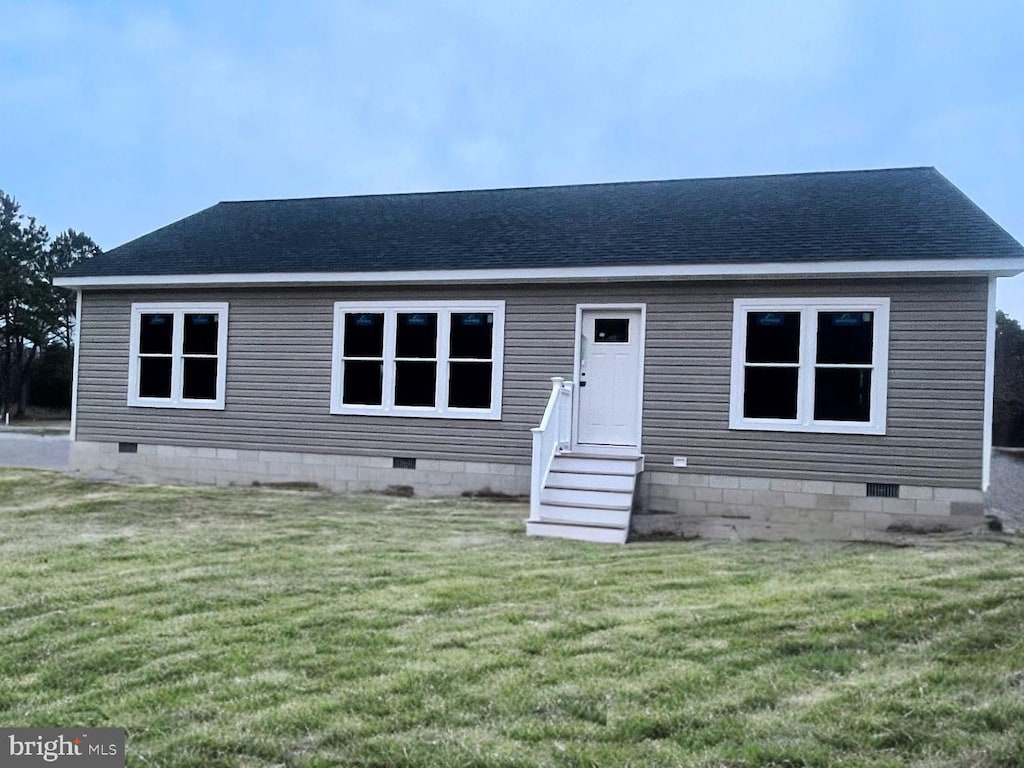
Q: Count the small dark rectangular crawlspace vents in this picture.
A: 3